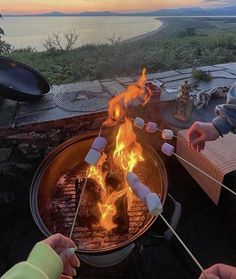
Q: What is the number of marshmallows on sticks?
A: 9